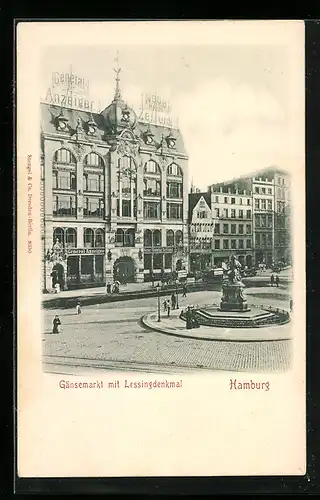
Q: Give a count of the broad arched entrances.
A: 1